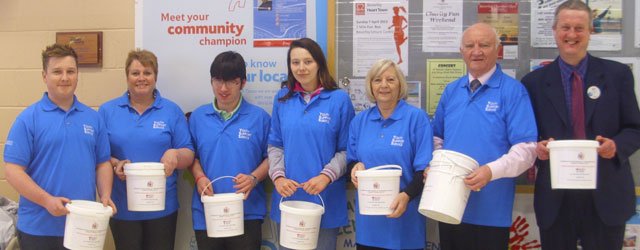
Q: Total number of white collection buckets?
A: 7